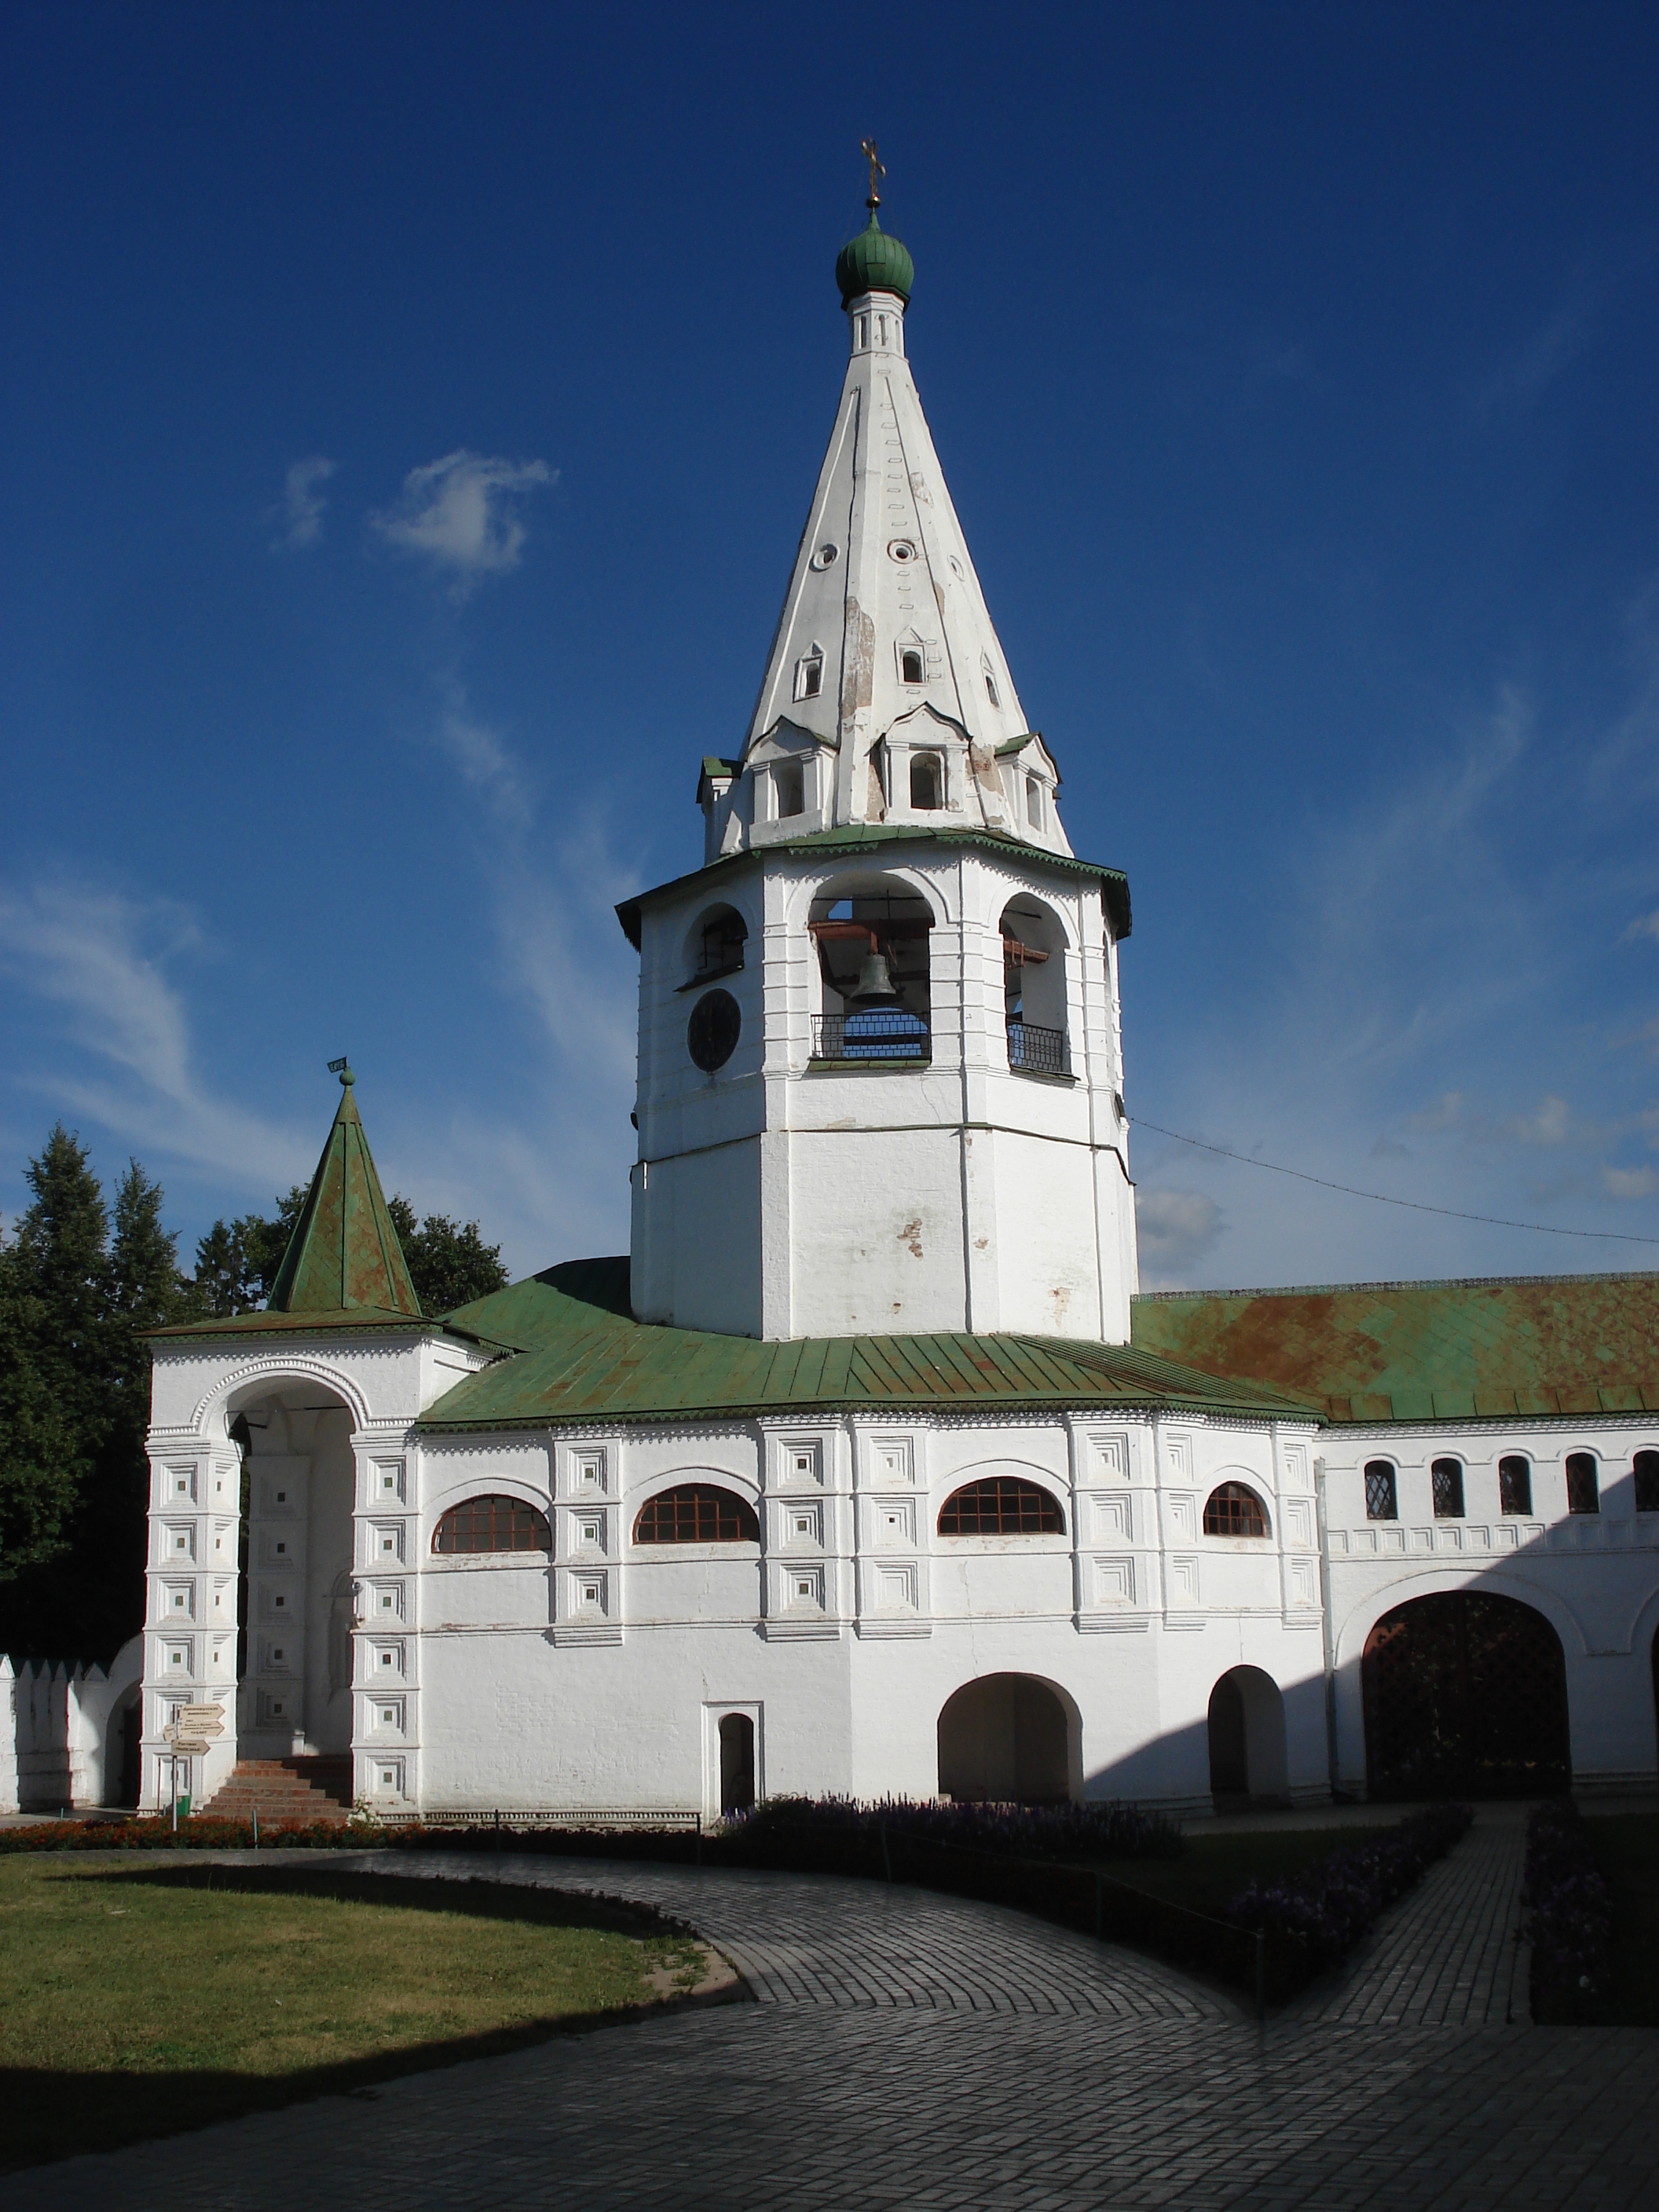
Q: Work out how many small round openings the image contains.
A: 3